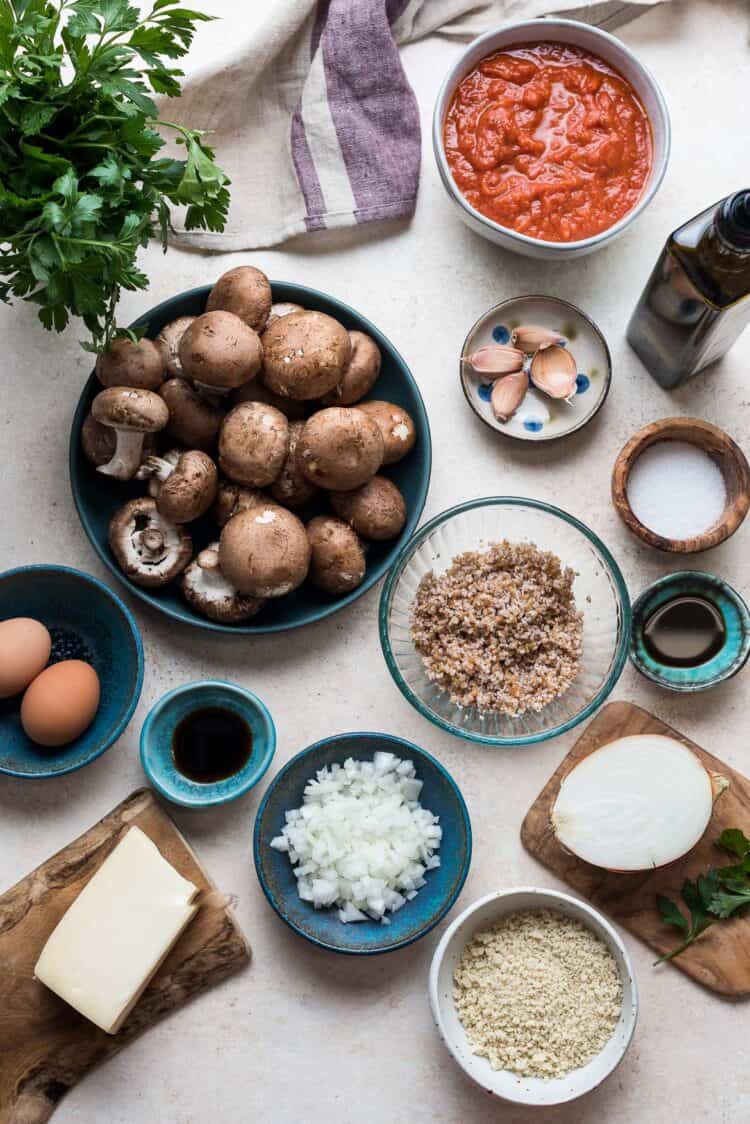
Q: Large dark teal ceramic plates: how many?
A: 1